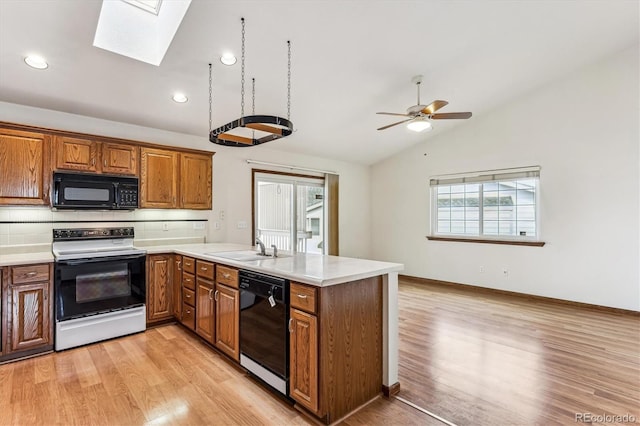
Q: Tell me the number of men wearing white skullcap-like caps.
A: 0